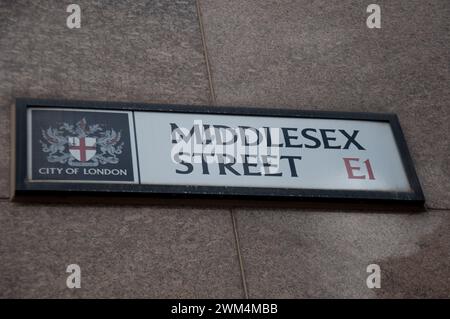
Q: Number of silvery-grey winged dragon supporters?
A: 2